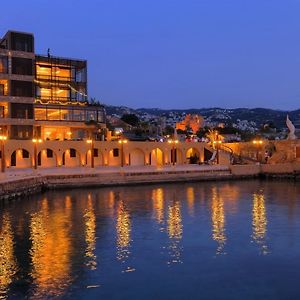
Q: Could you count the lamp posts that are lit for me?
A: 7